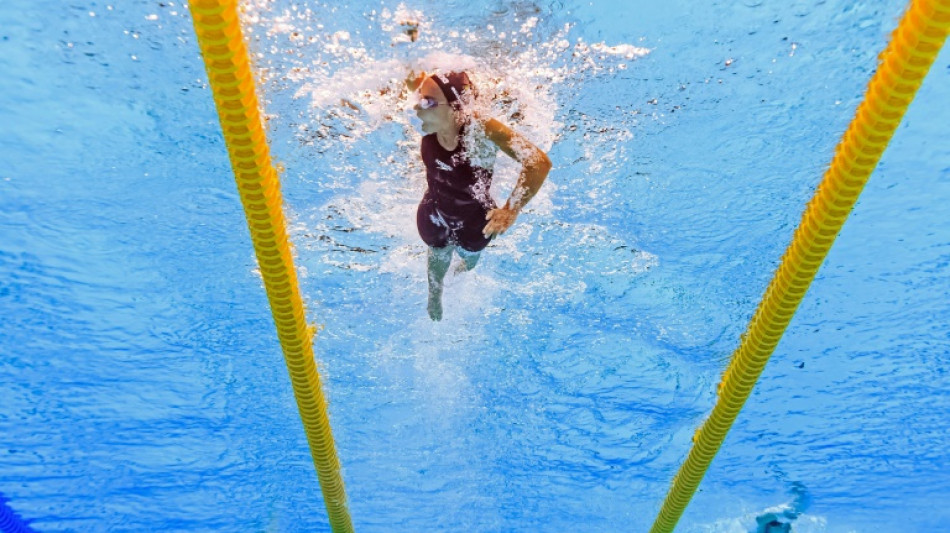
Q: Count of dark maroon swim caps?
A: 1